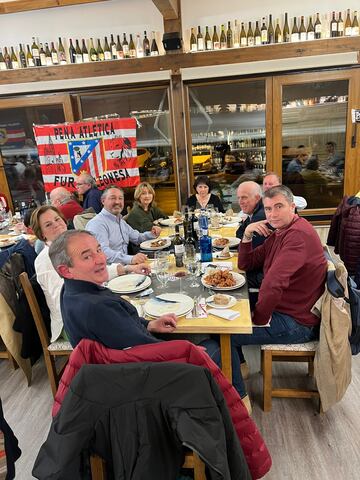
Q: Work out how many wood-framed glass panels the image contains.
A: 4